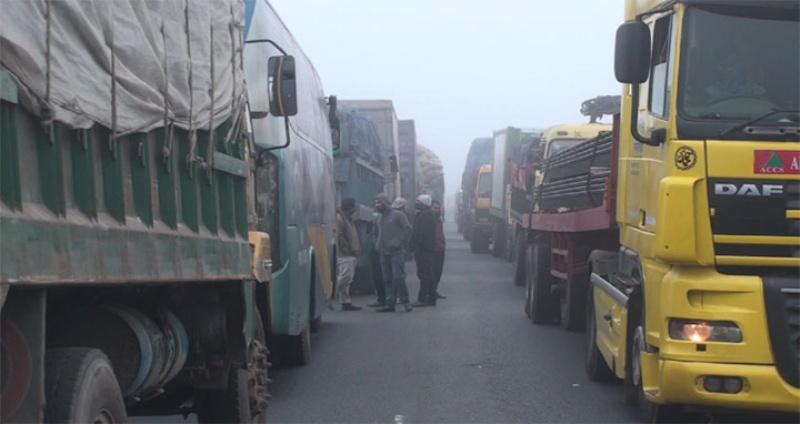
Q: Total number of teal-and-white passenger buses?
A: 1